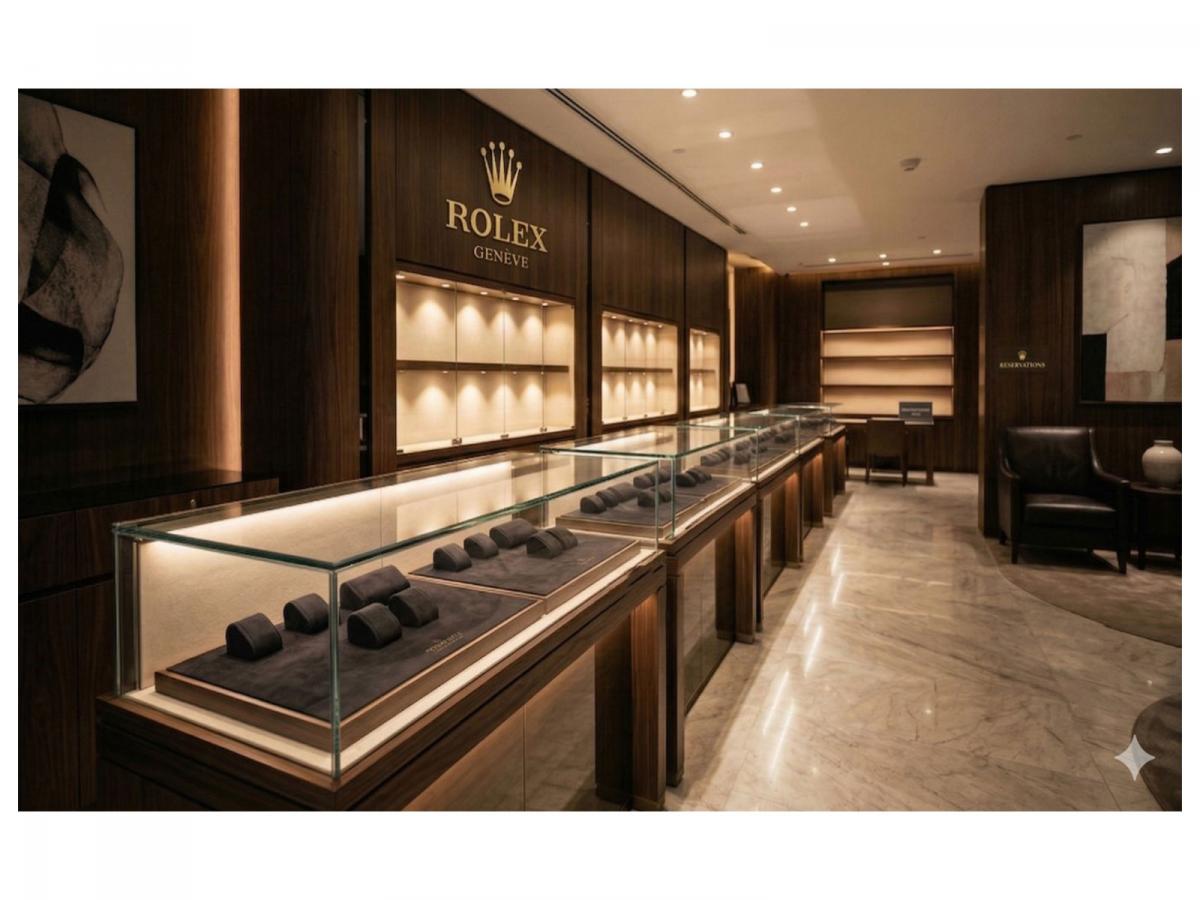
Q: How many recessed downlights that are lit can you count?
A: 11